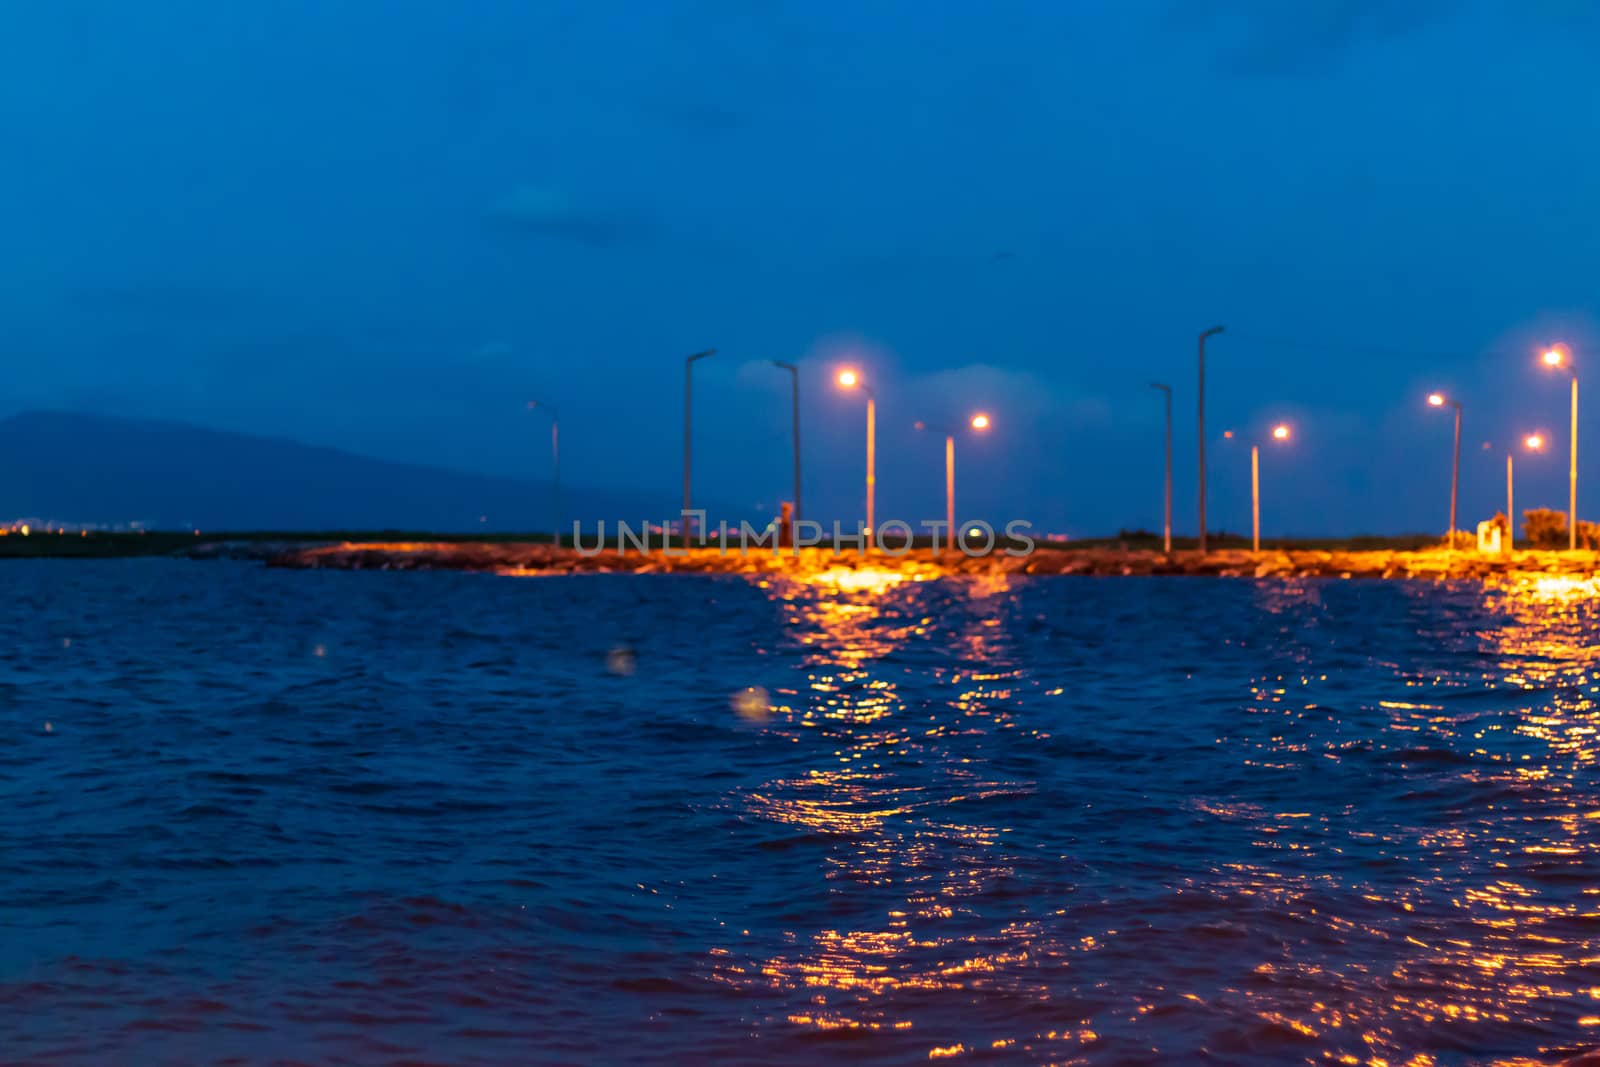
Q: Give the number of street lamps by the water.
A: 11